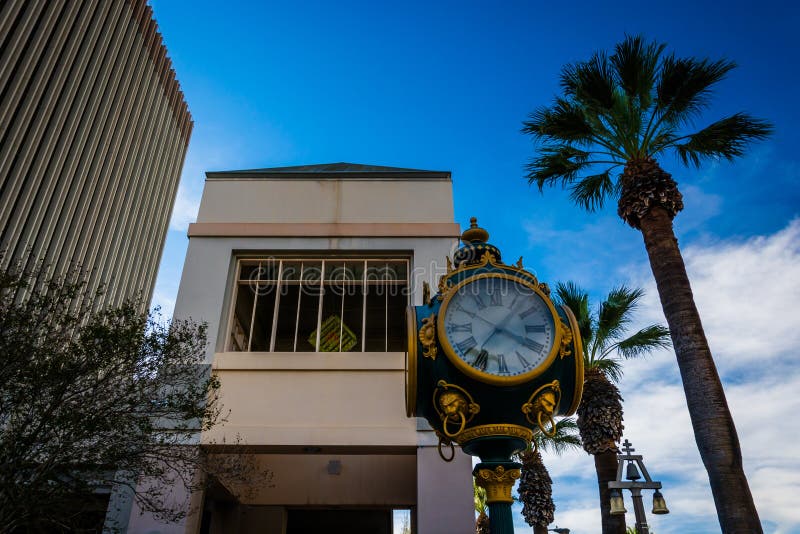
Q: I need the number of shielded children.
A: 0